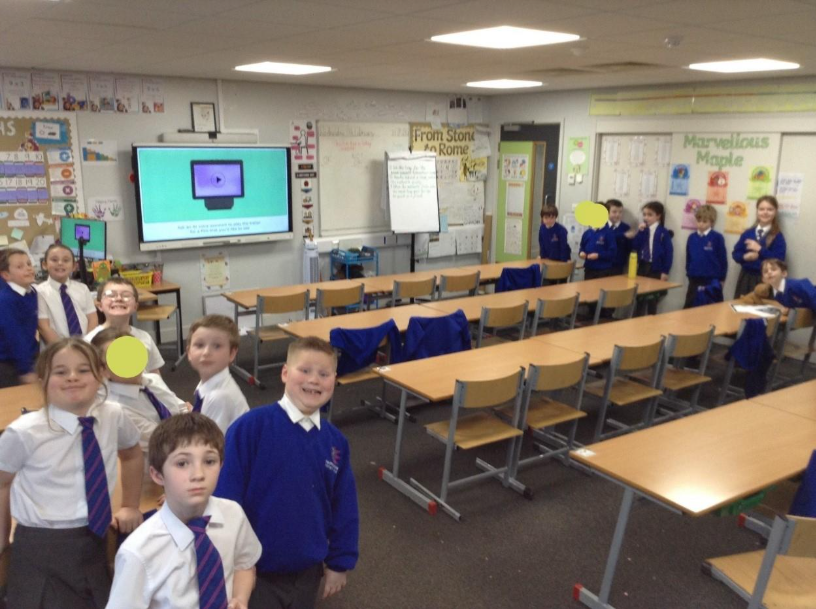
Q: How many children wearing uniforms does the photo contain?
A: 15